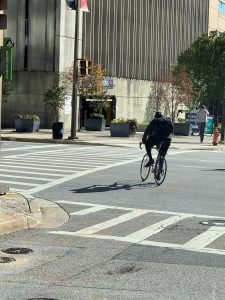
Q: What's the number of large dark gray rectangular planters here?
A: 4